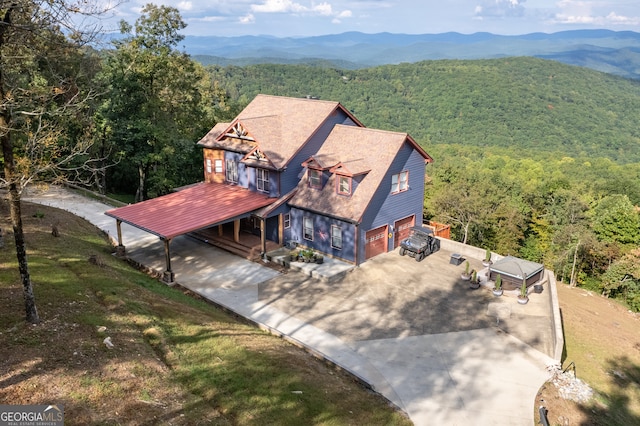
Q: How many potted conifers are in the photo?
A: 5